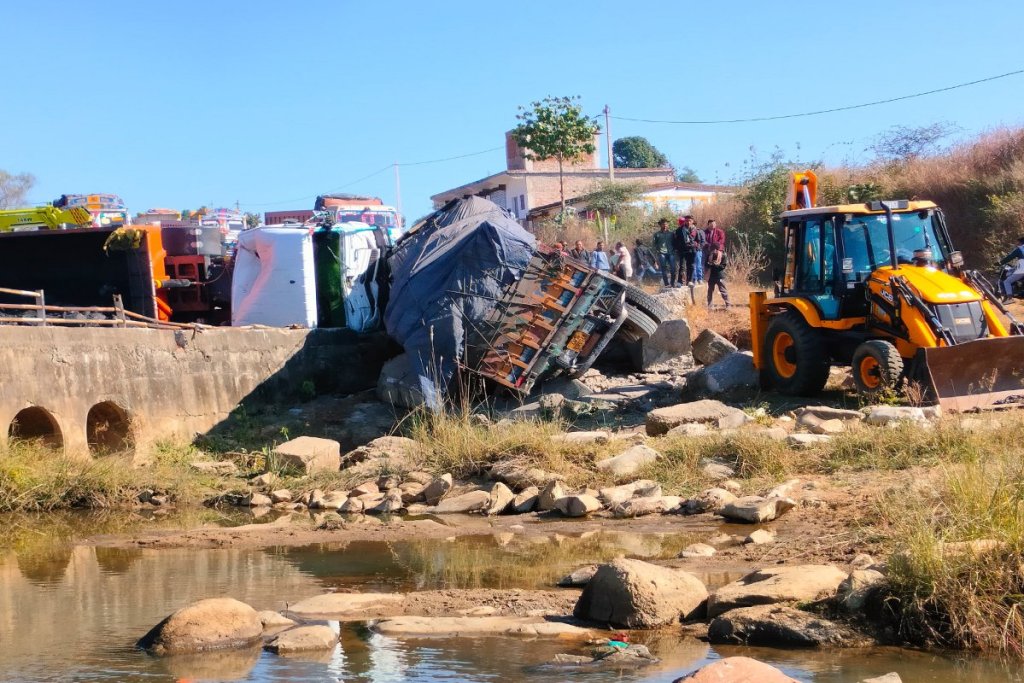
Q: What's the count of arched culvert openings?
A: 2